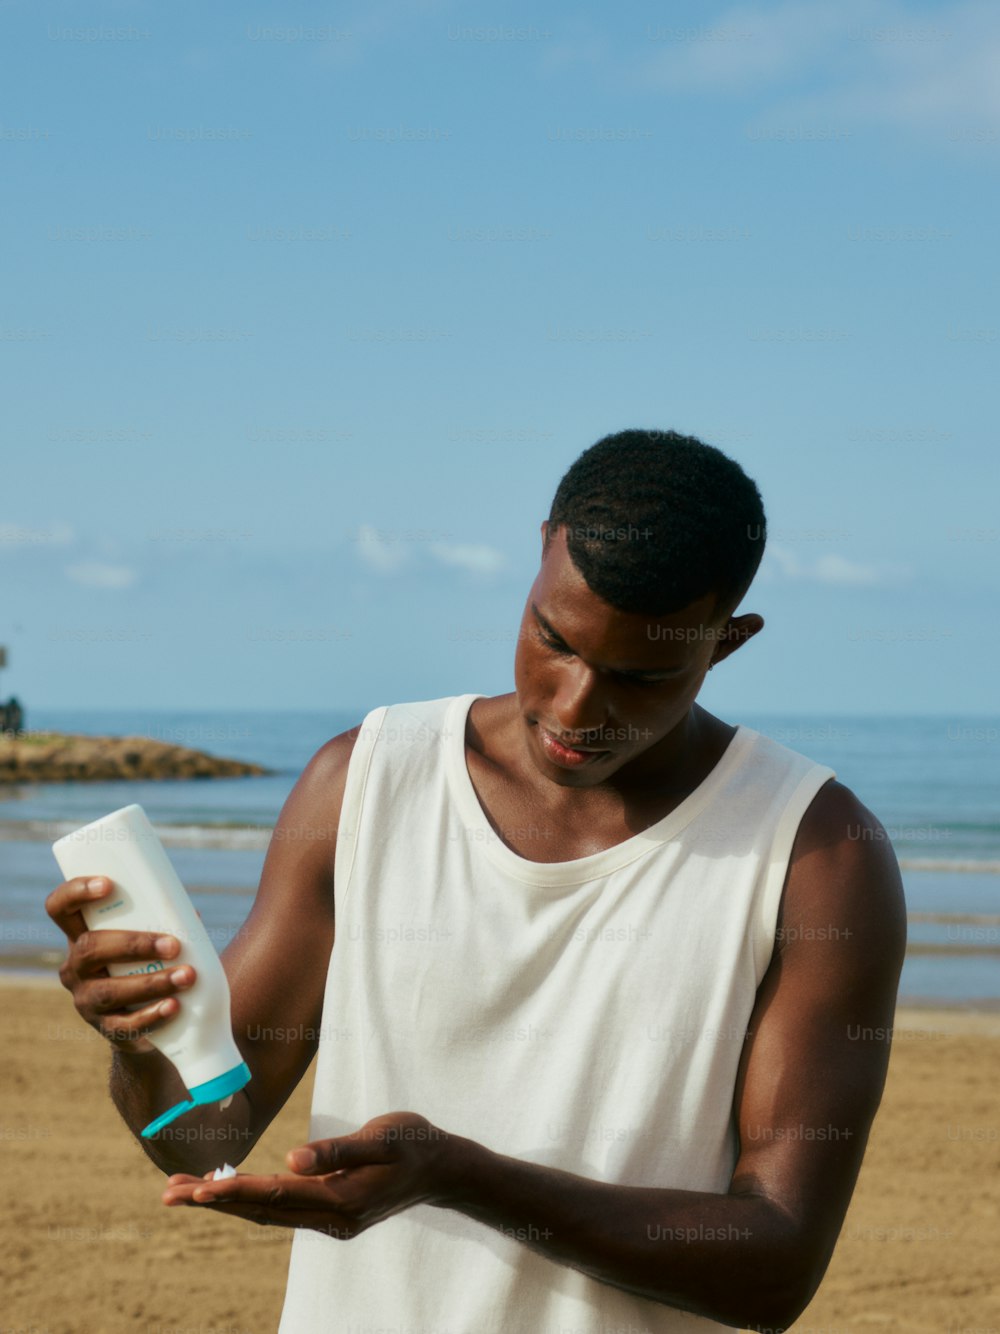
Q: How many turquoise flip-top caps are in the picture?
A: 1